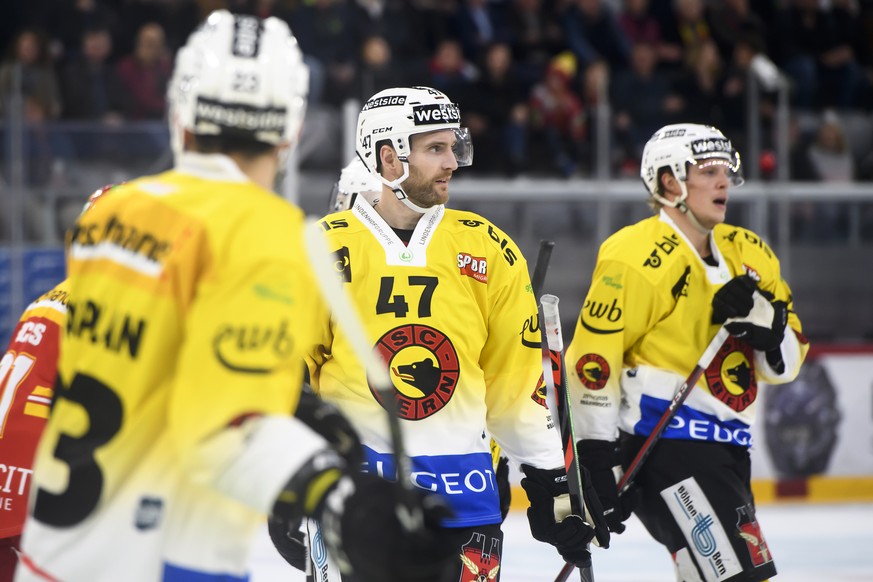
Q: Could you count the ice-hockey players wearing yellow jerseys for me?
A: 3